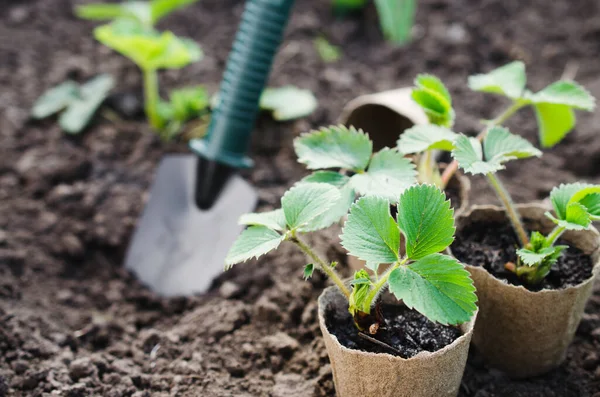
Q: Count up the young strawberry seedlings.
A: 3